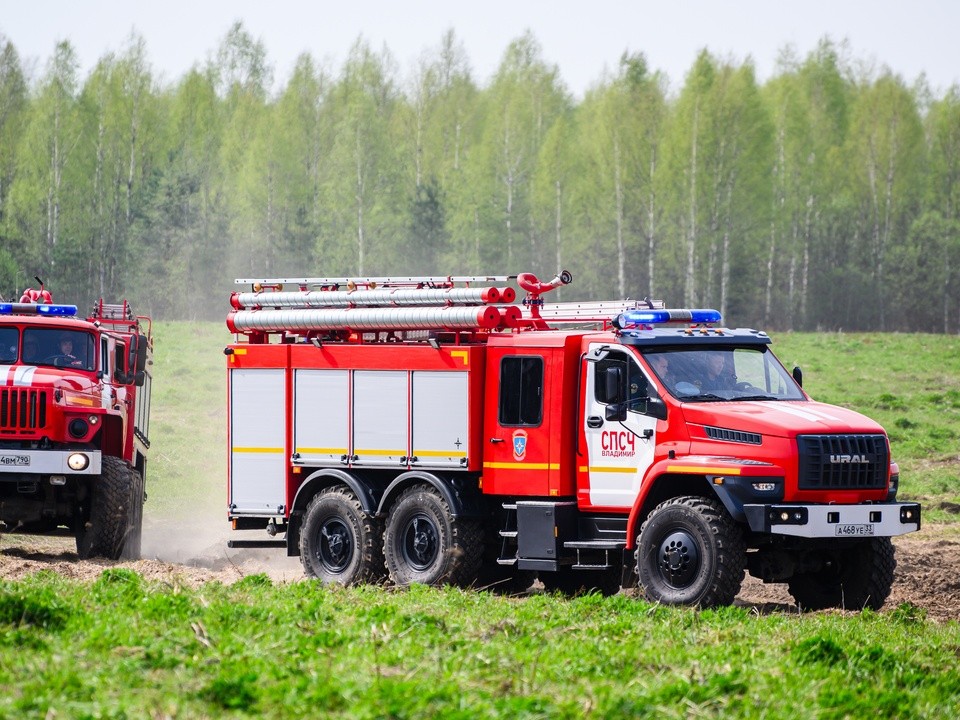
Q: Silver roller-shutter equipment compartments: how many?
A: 4